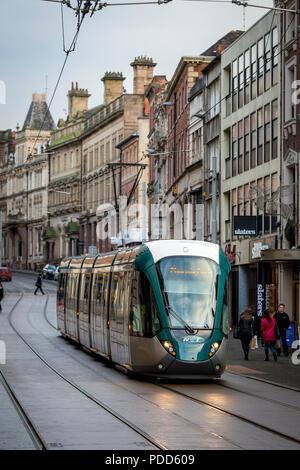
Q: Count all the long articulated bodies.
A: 1